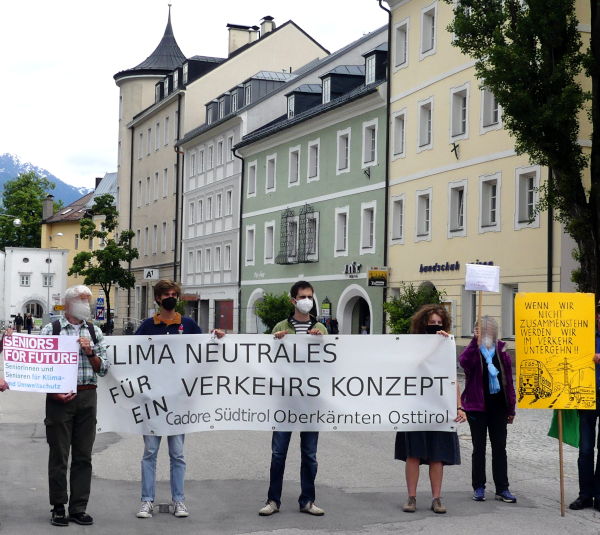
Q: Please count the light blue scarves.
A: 1